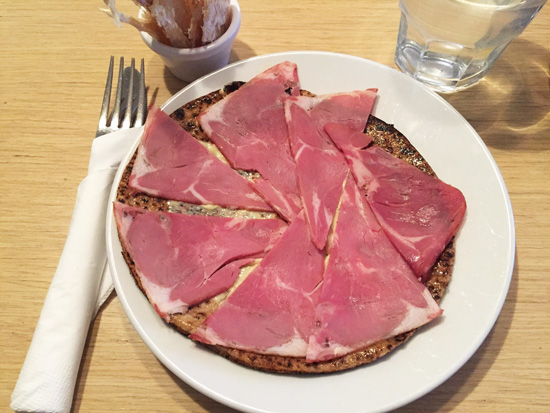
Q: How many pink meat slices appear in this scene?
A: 7